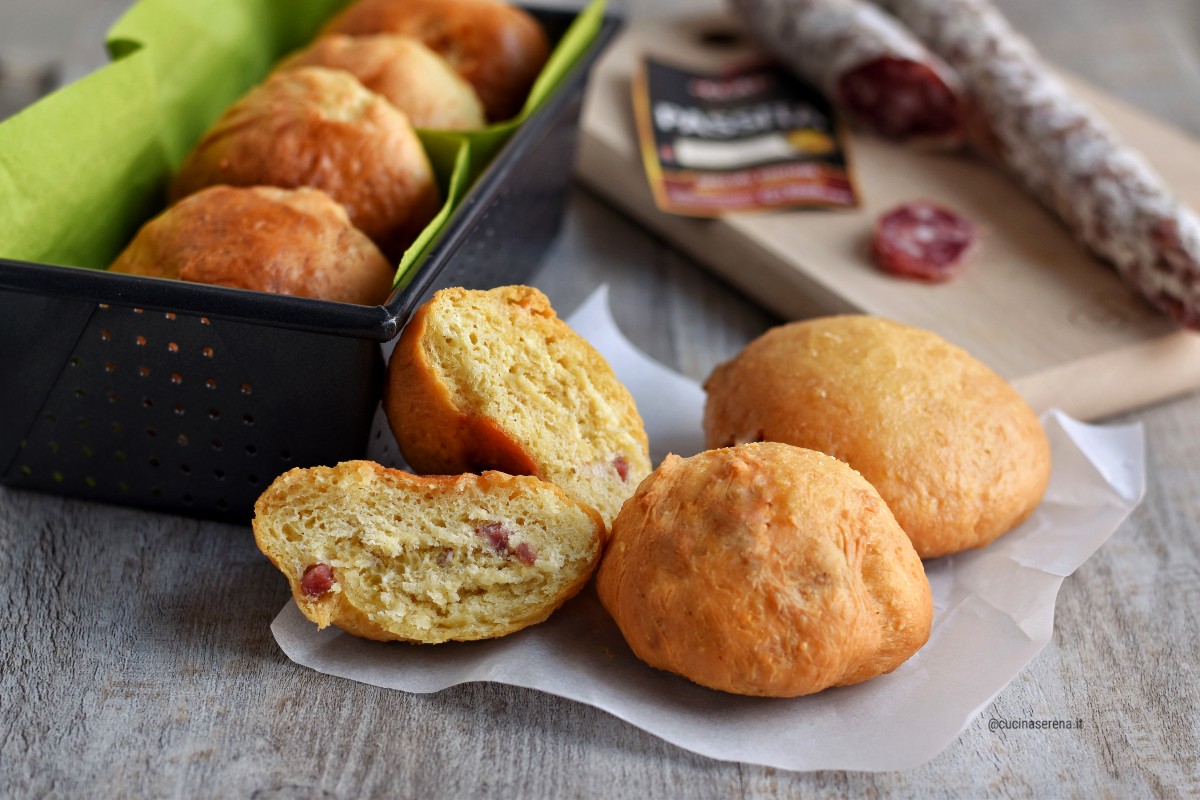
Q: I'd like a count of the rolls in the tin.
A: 4